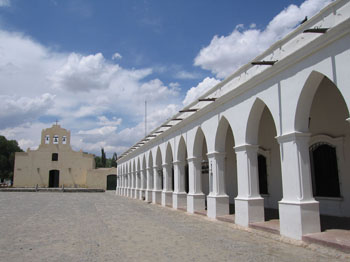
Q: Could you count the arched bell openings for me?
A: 3